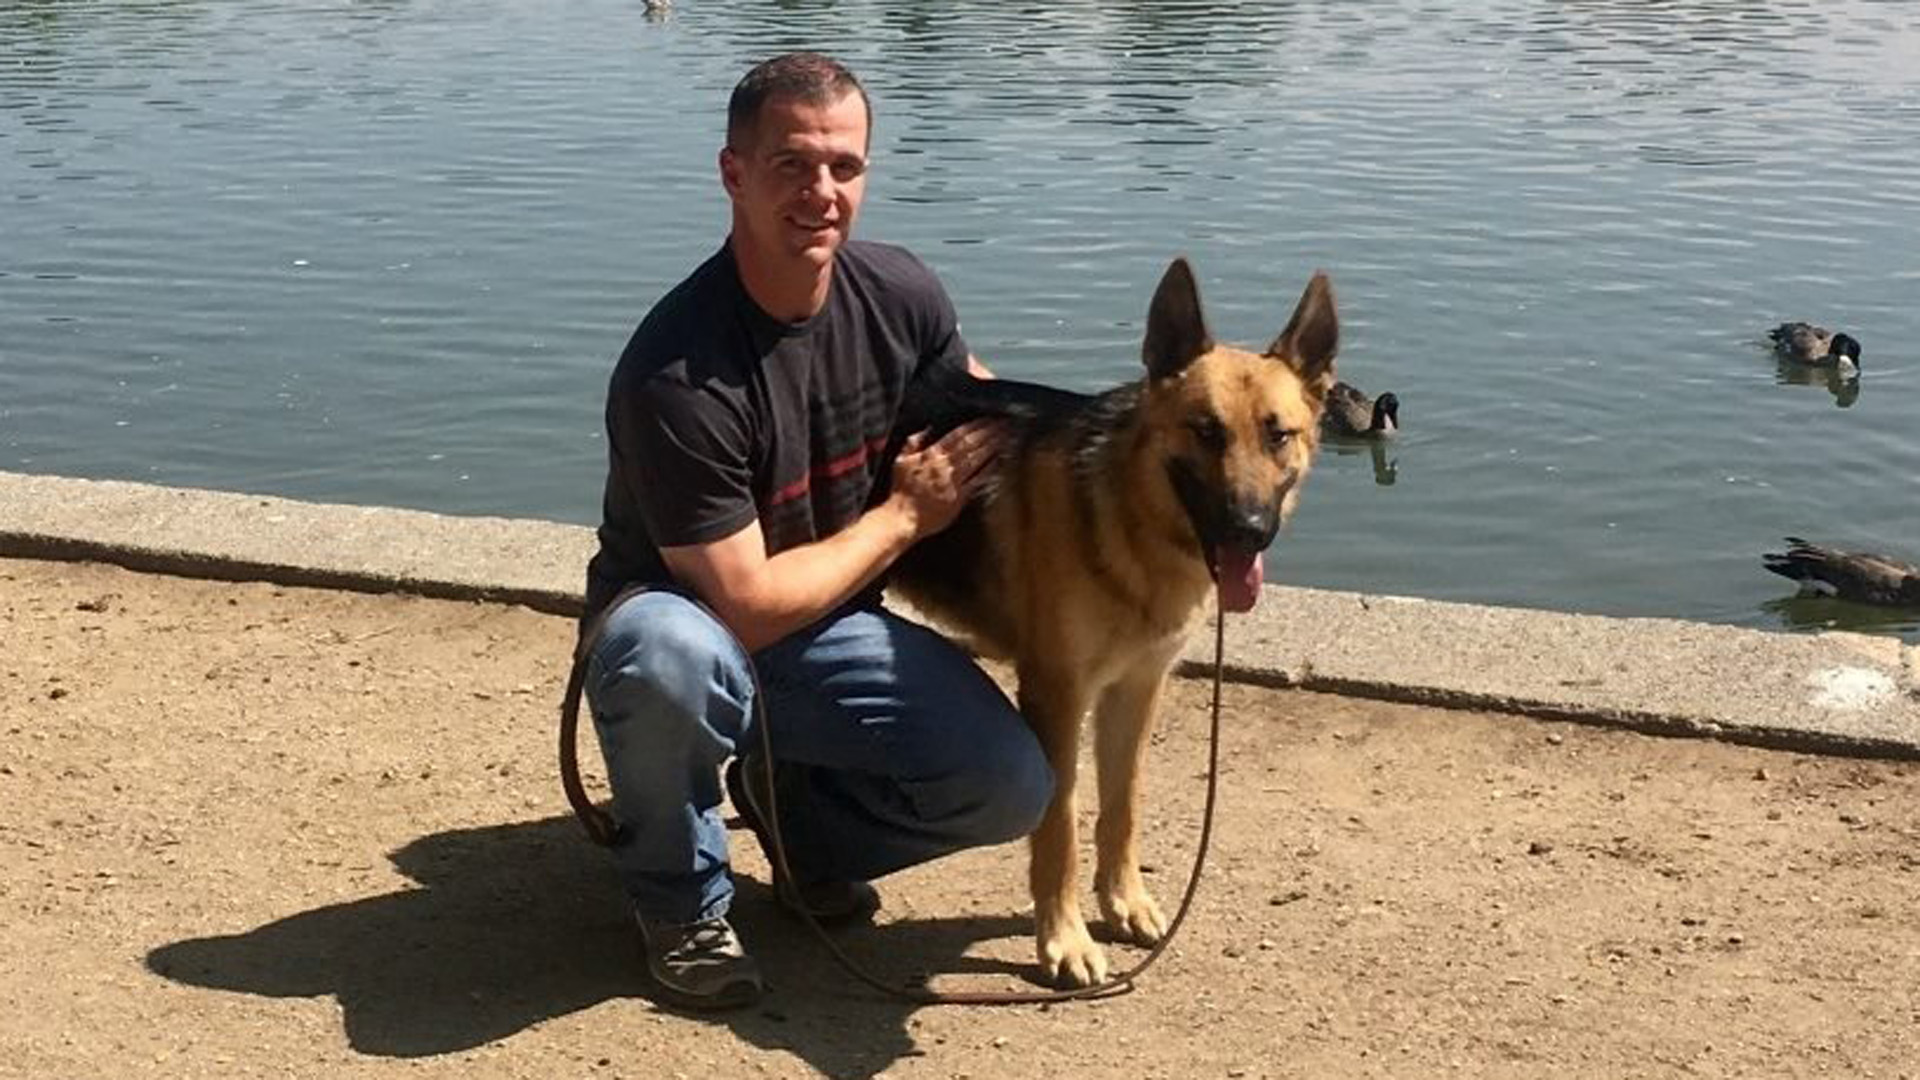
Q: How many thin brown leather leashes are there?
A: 1